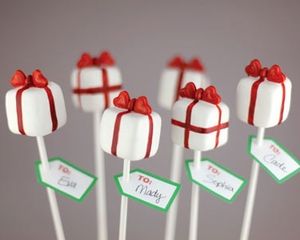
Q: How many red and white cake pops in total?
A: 6